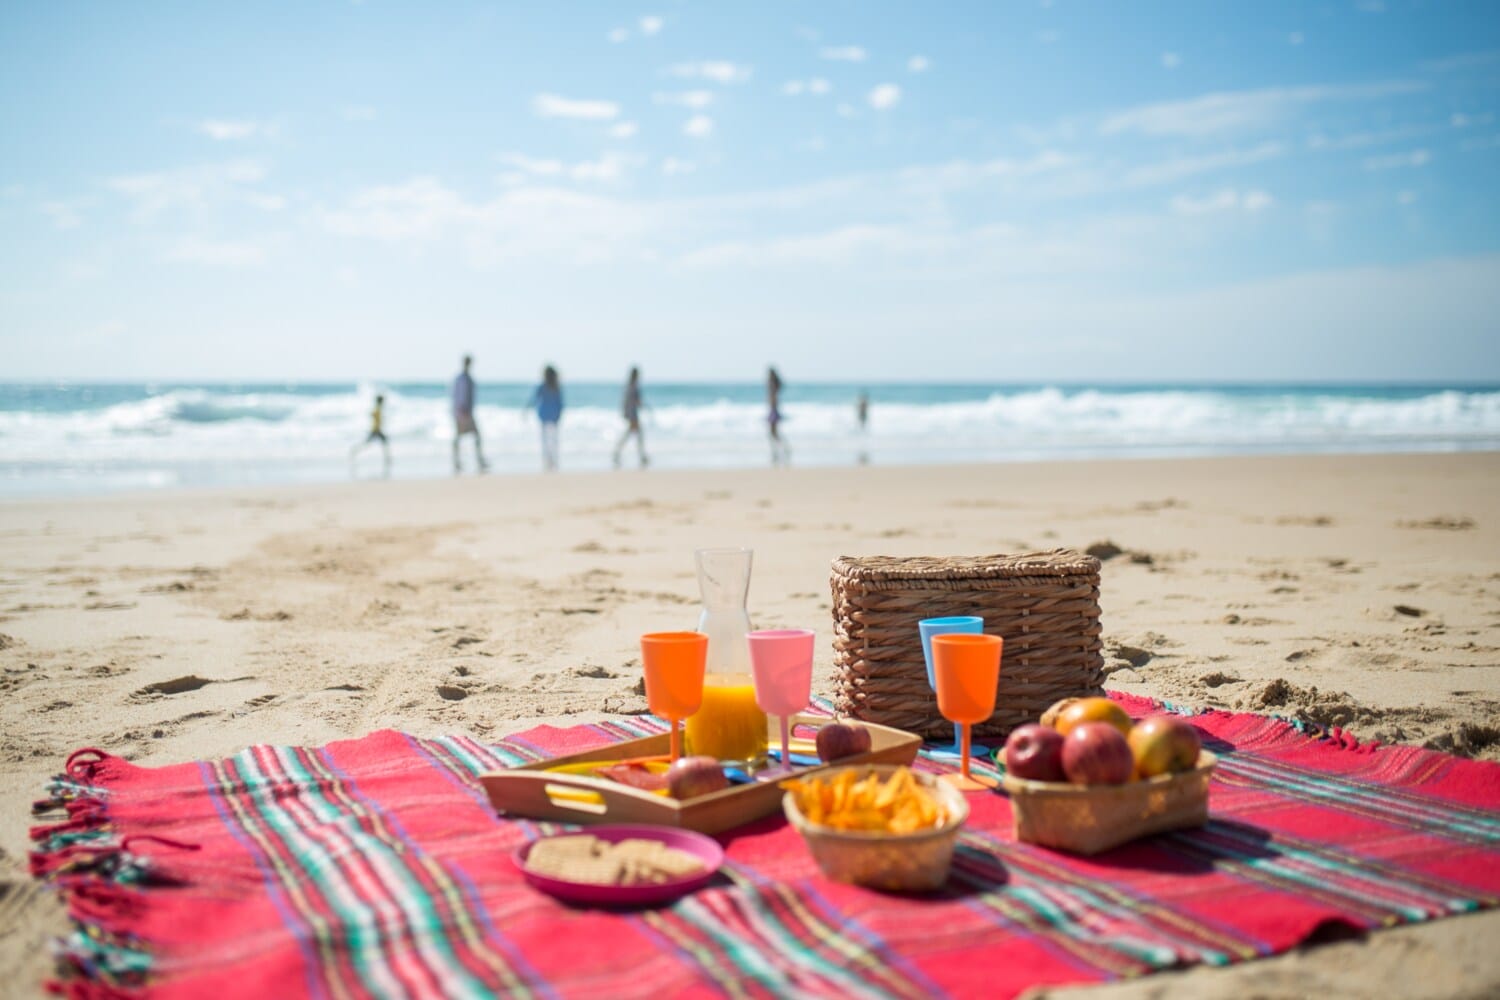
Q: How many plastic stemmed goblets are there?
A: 4